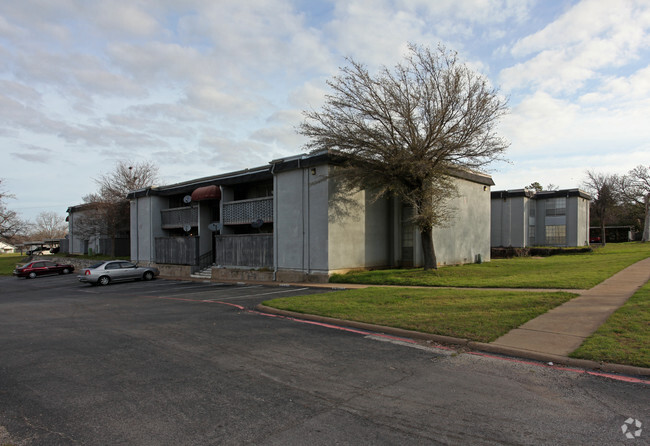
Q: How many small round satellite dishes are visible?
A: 4